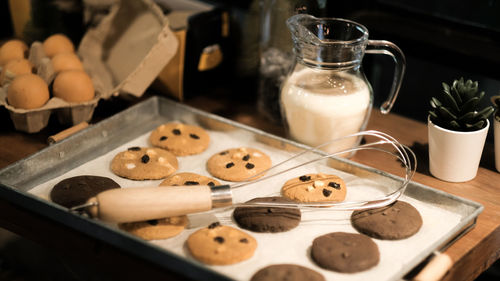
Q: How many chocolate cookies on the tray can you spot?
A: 5